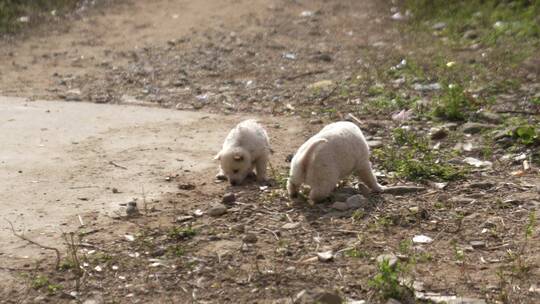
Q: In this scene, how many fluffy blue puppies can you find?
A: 0